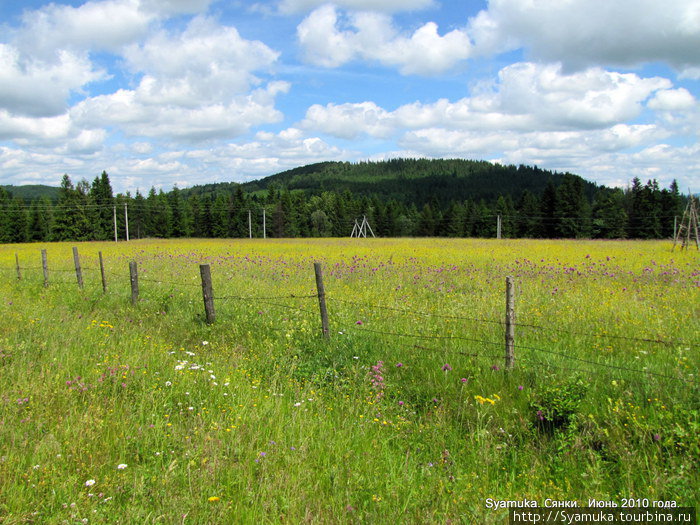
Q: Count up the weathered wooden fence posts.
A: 8